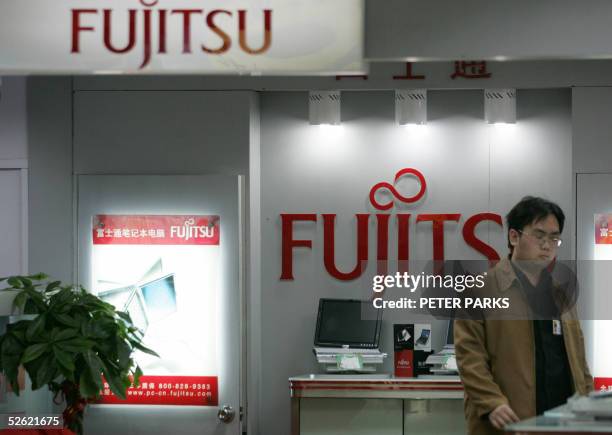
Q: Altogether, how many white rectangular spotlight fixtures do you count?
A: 3